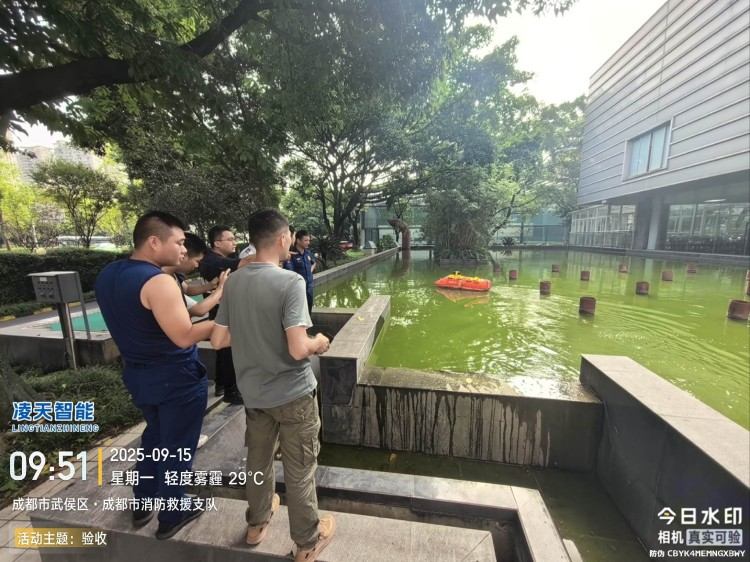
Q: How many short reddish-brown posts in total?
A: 12